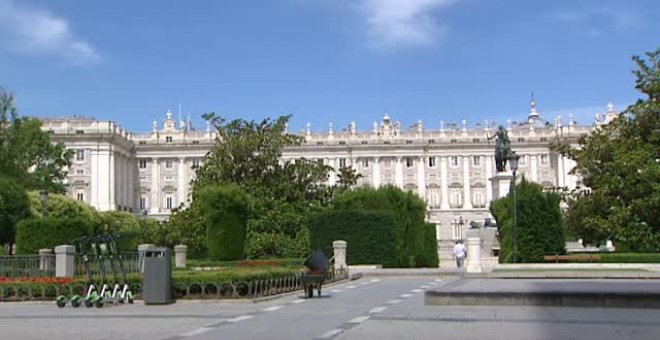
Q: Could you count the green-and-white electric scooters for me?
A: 4